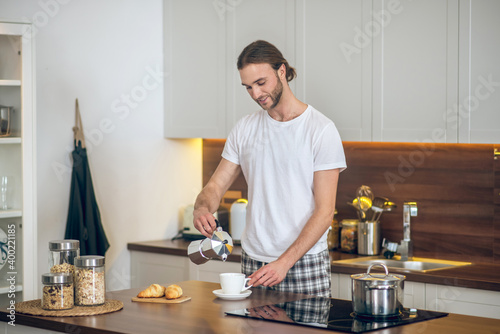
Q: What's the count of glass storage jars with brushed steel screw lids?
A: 3